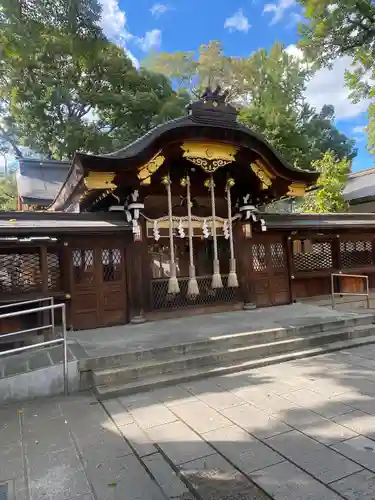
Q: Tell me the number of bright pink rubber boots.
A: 0